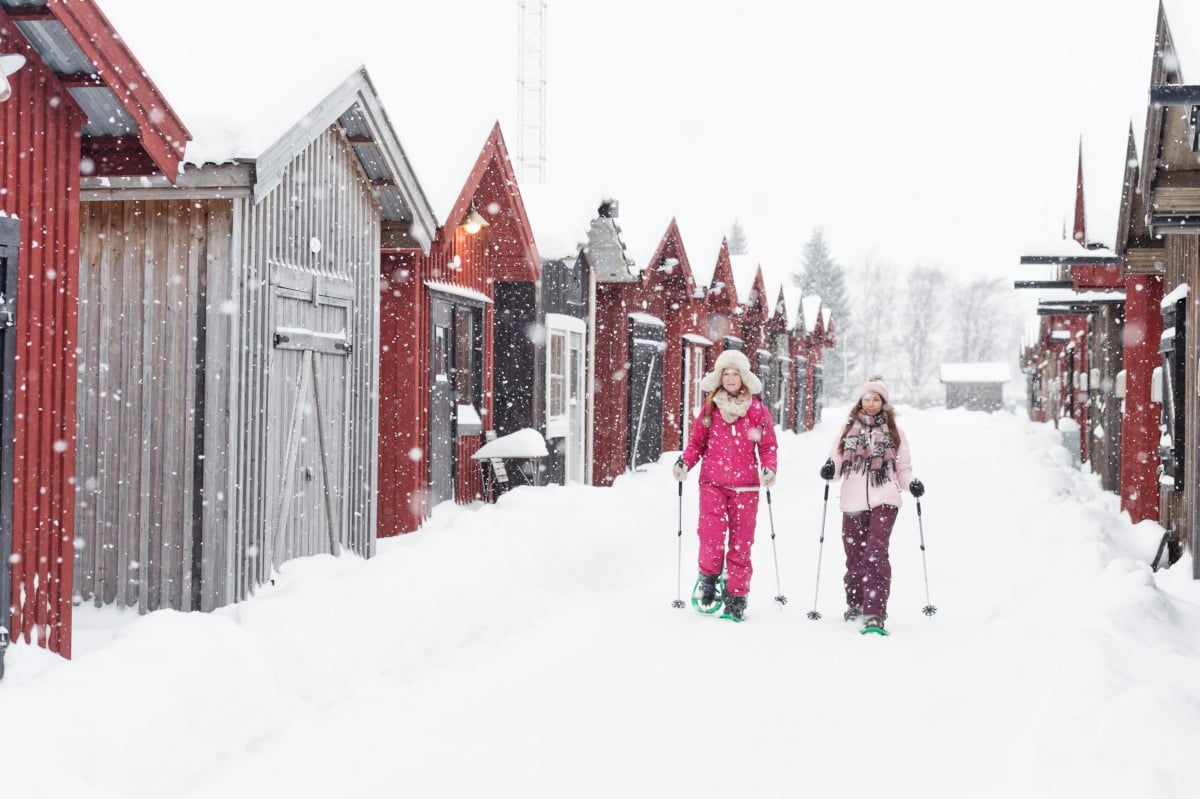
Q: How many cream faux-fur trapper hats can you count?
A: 1